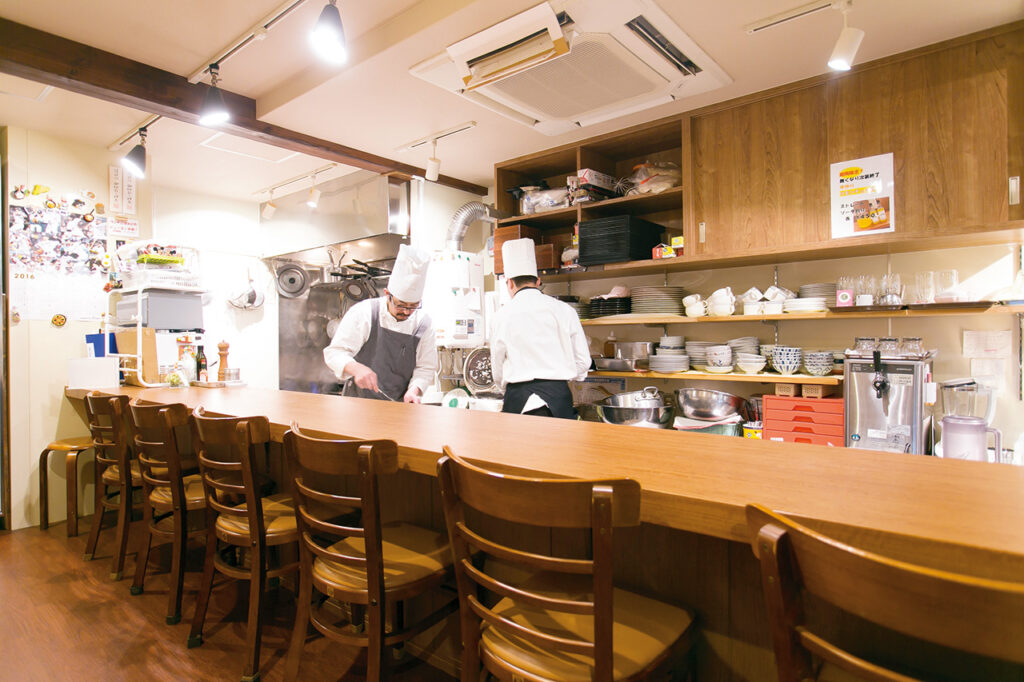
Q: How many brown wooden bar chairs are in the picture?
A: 6